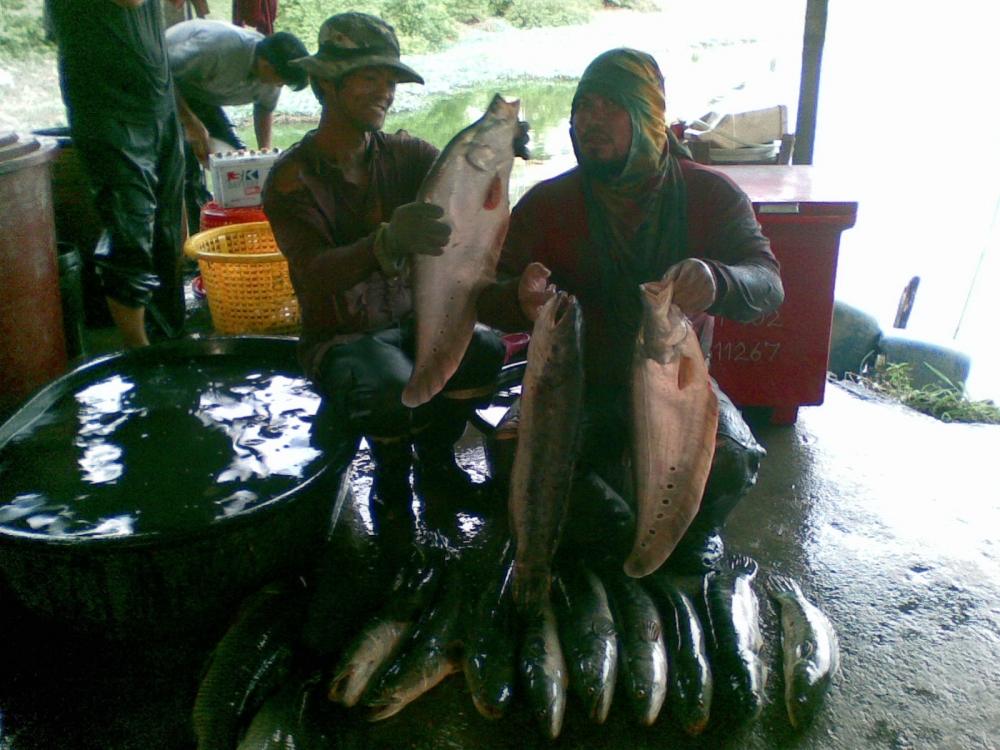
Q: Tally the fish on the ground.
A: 11